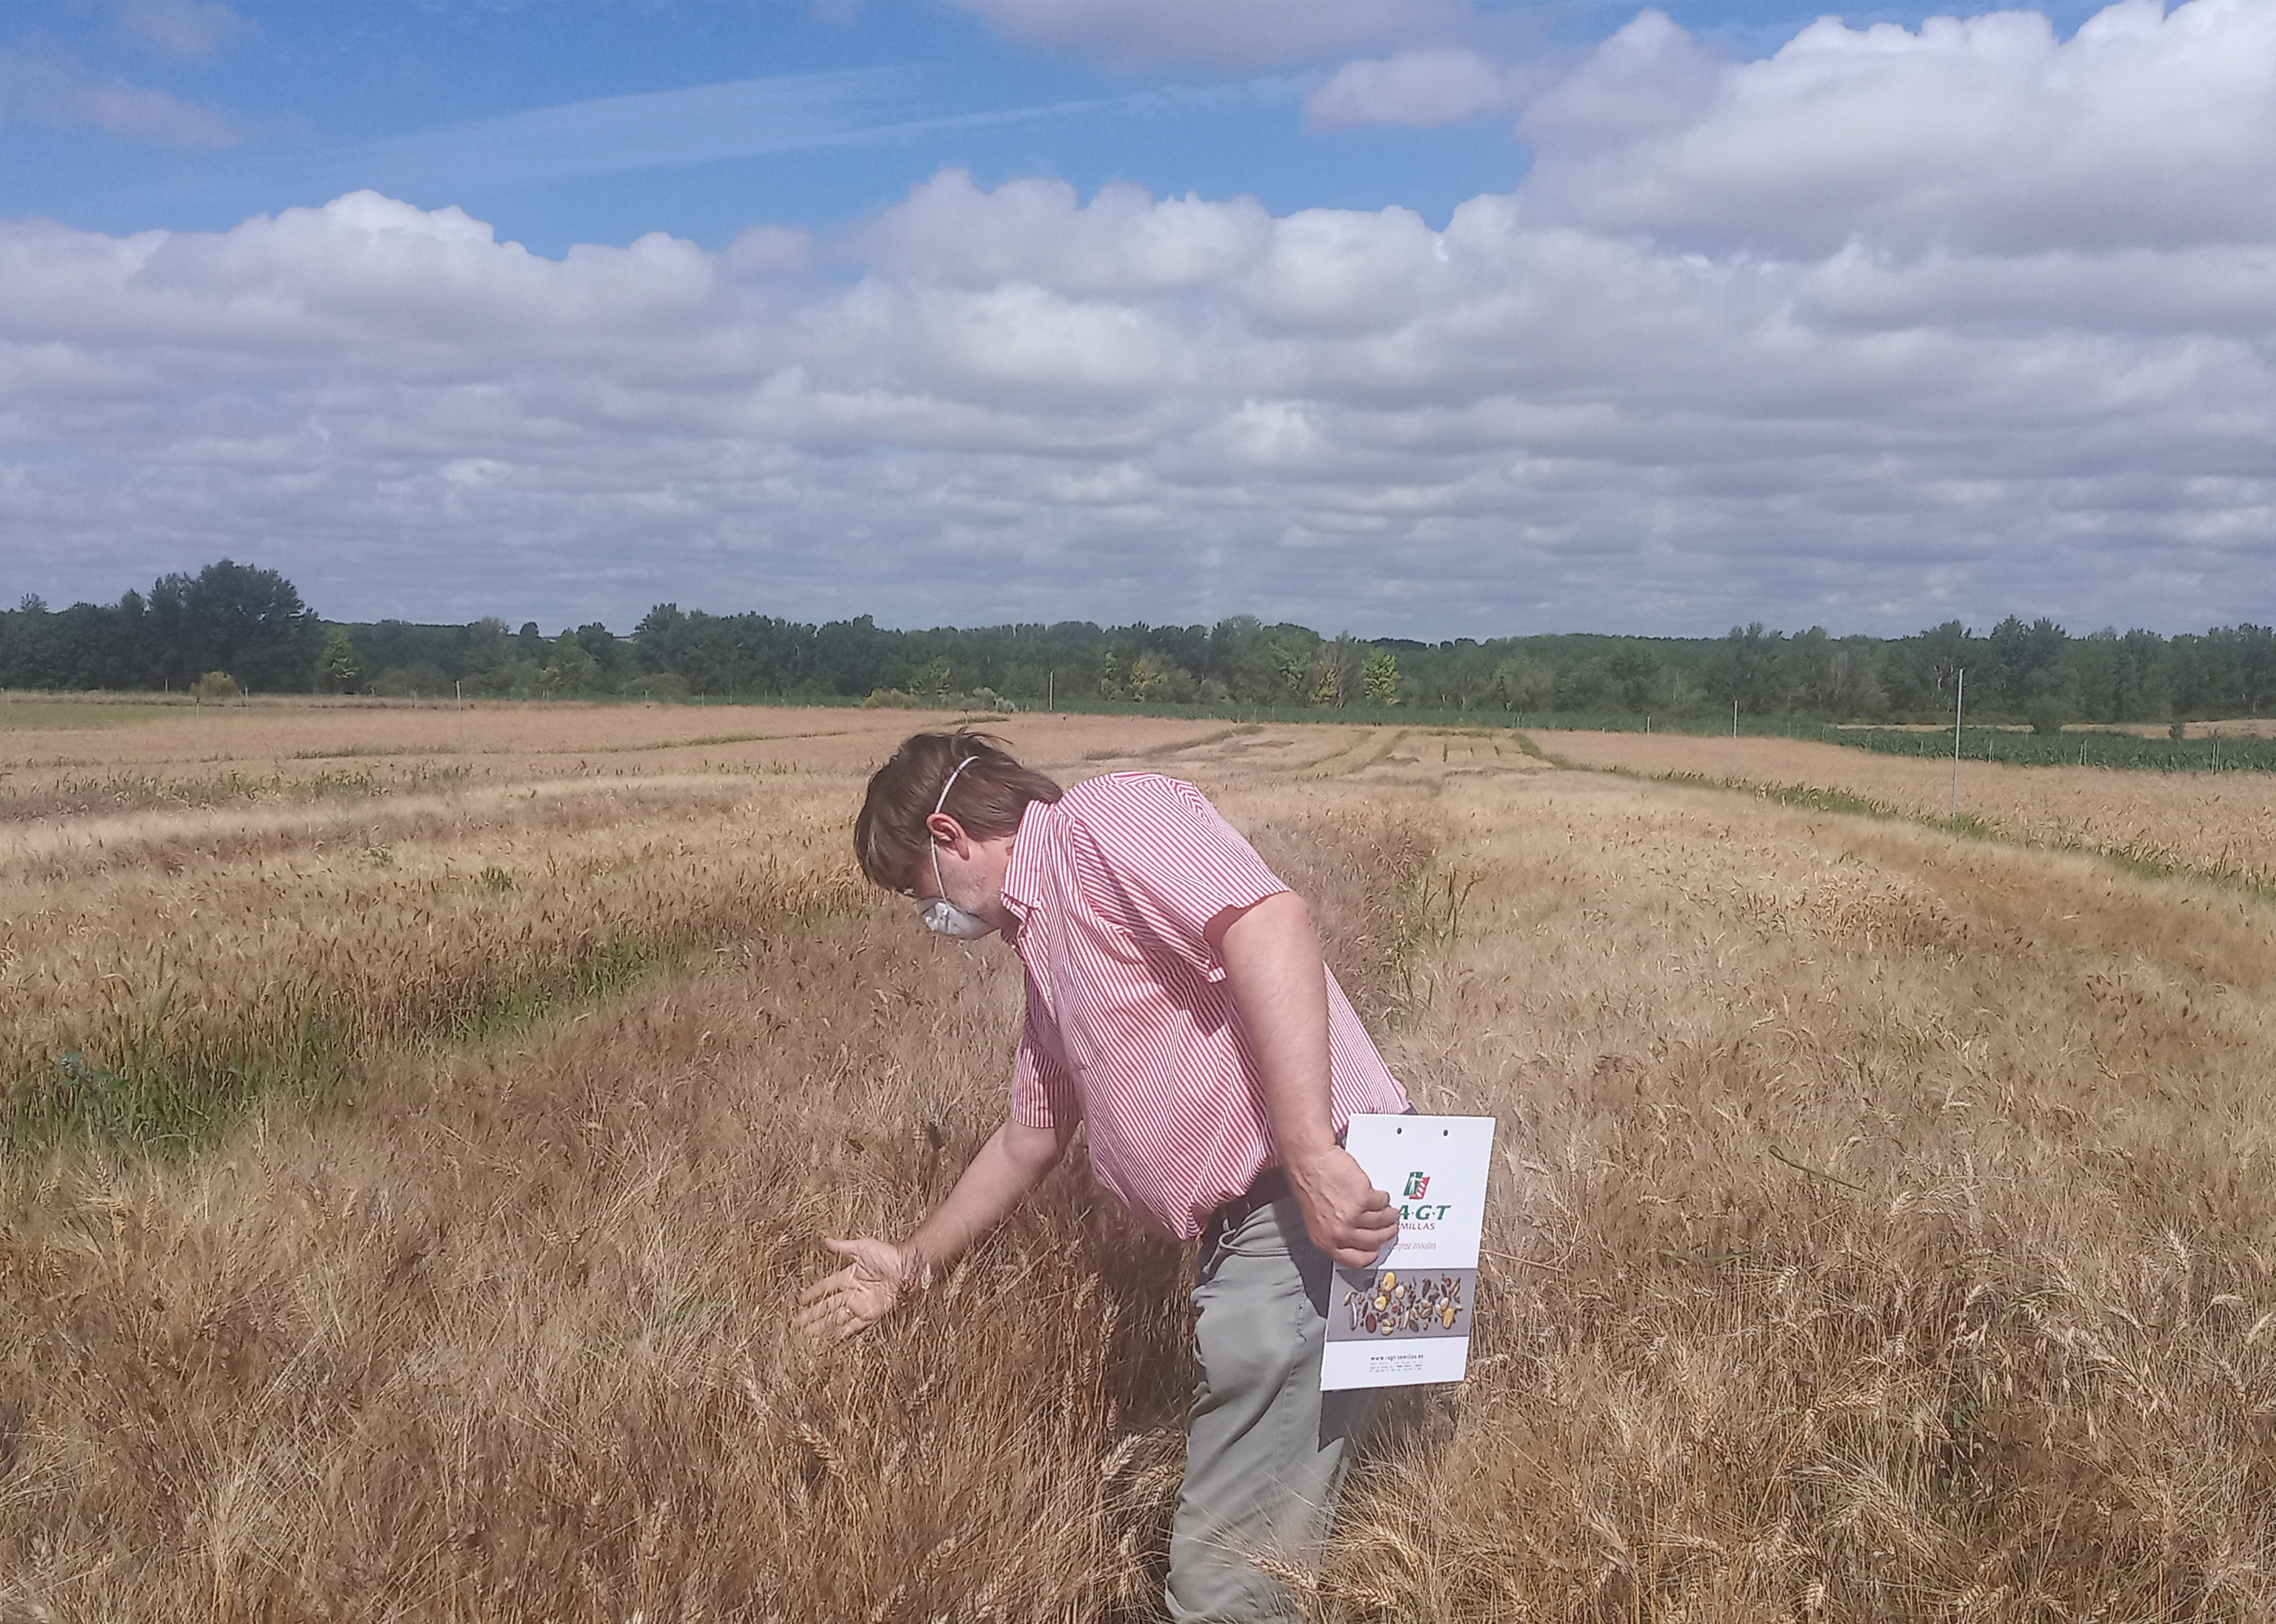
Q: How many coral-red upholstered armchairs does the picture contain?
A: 0